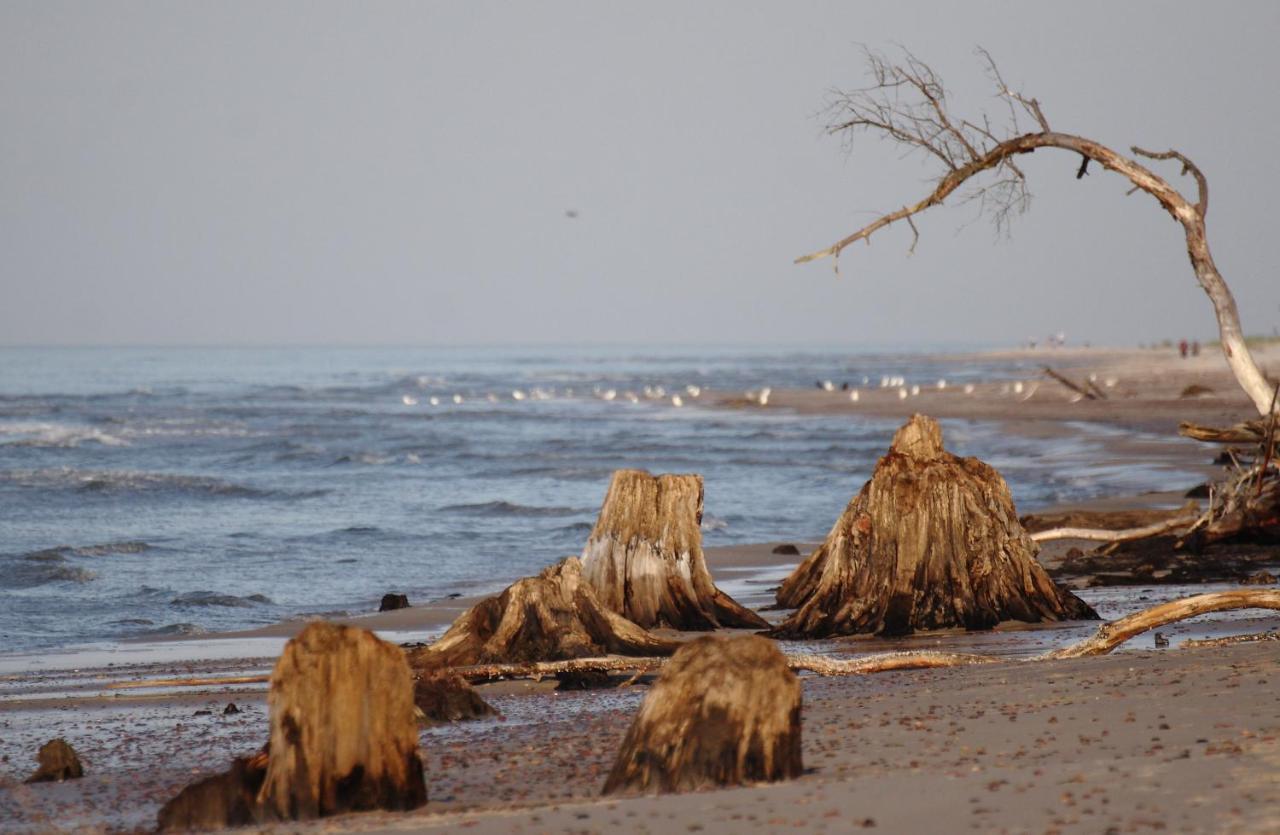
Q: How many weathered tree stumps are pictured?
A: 5